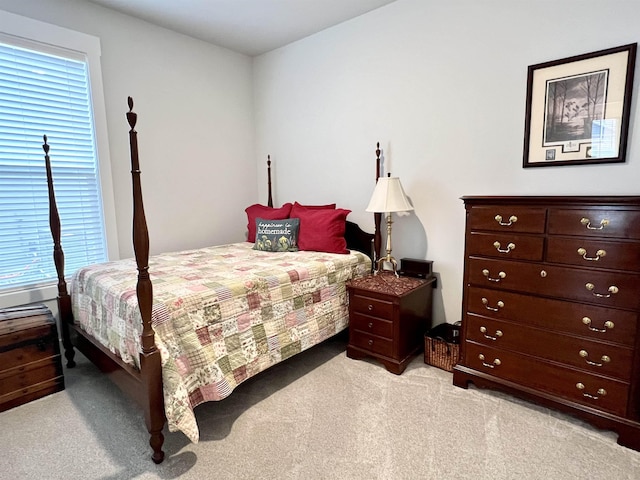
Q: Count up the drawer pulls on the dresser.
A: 12